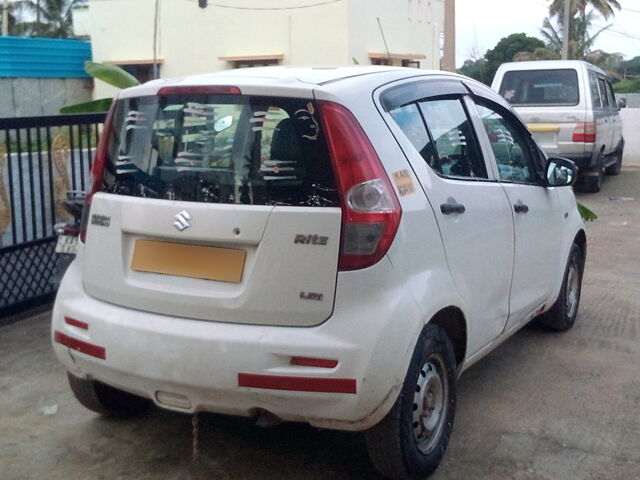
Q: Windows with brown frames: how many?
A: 3